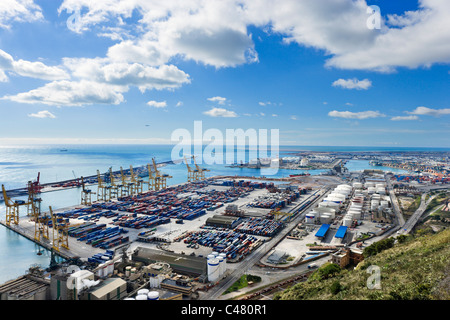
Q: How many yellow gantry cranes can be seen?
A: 13